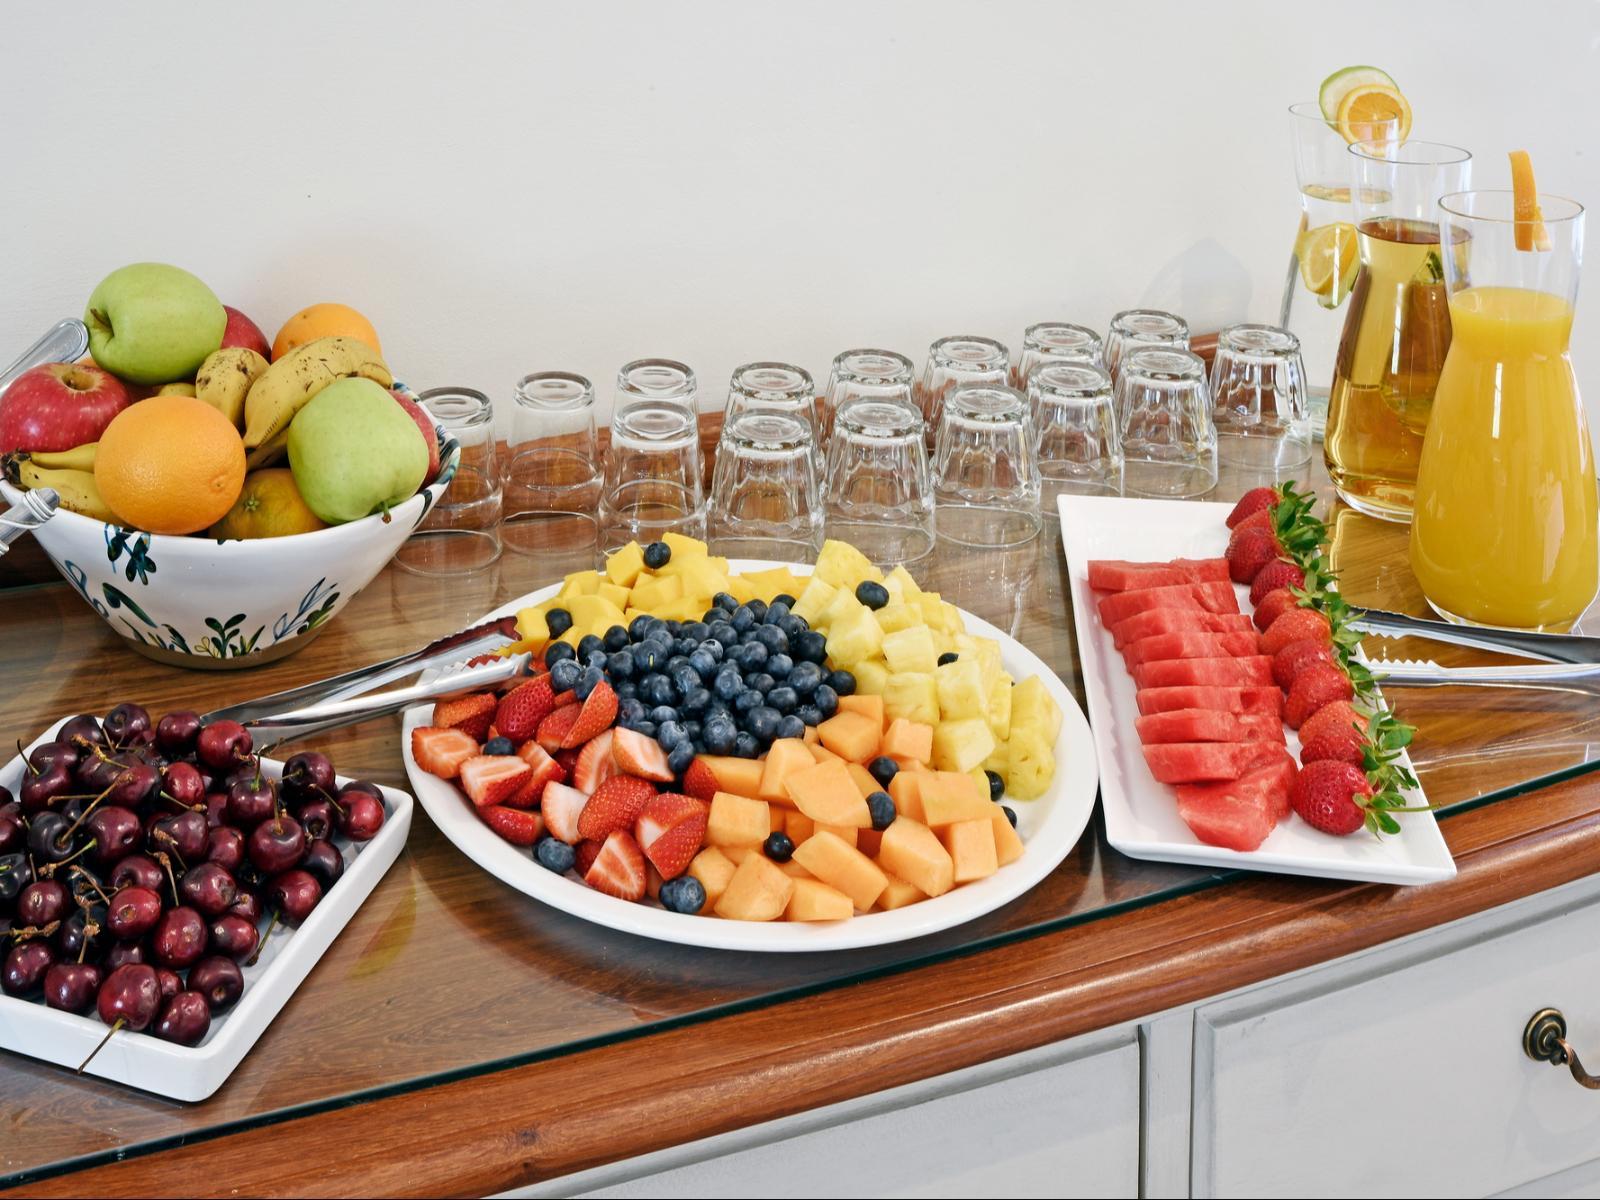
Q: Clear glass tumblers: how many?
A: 15